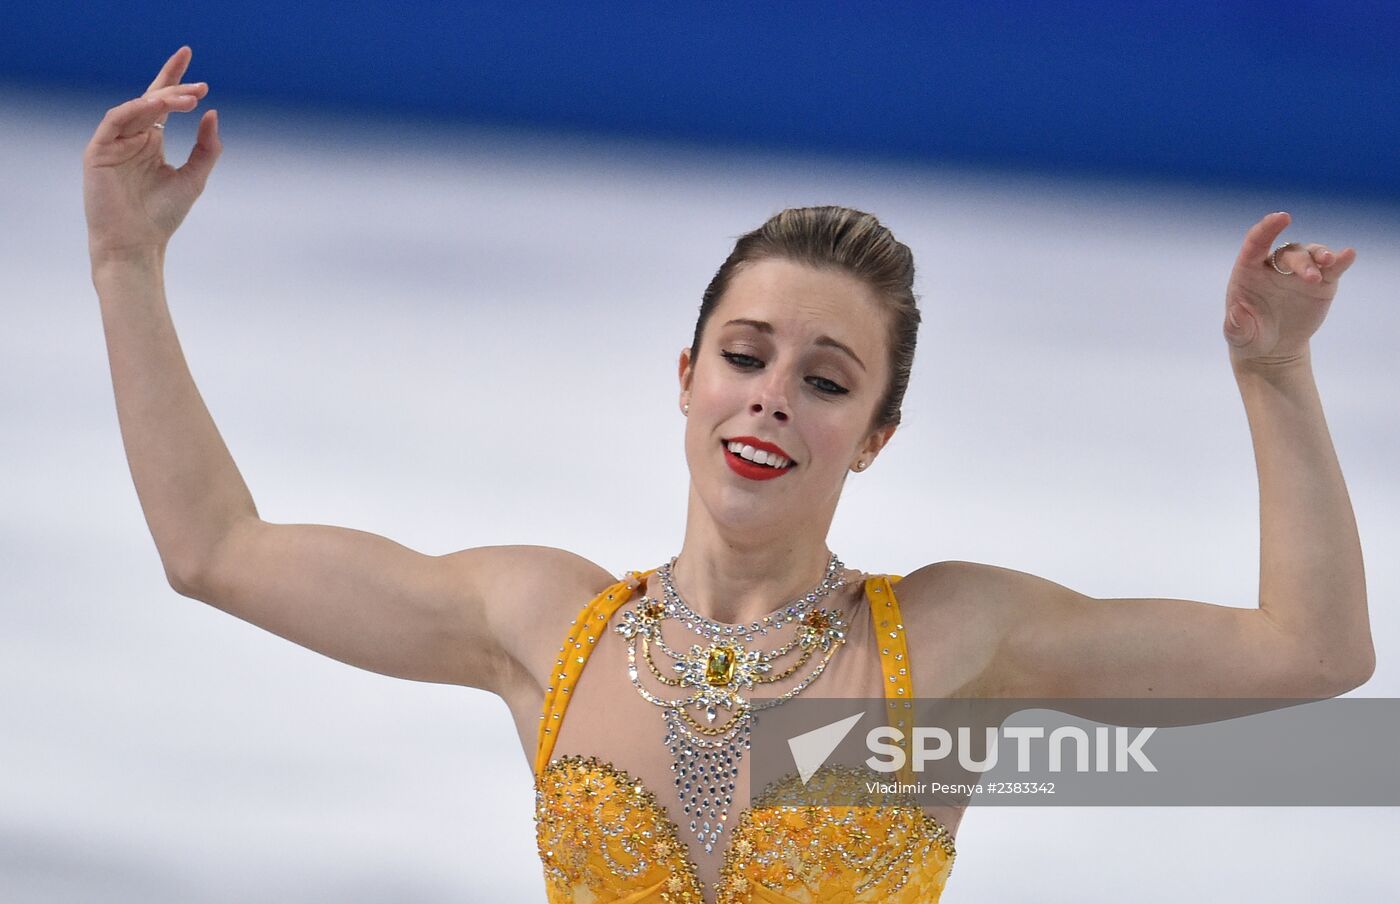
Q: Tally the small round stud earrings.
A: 2